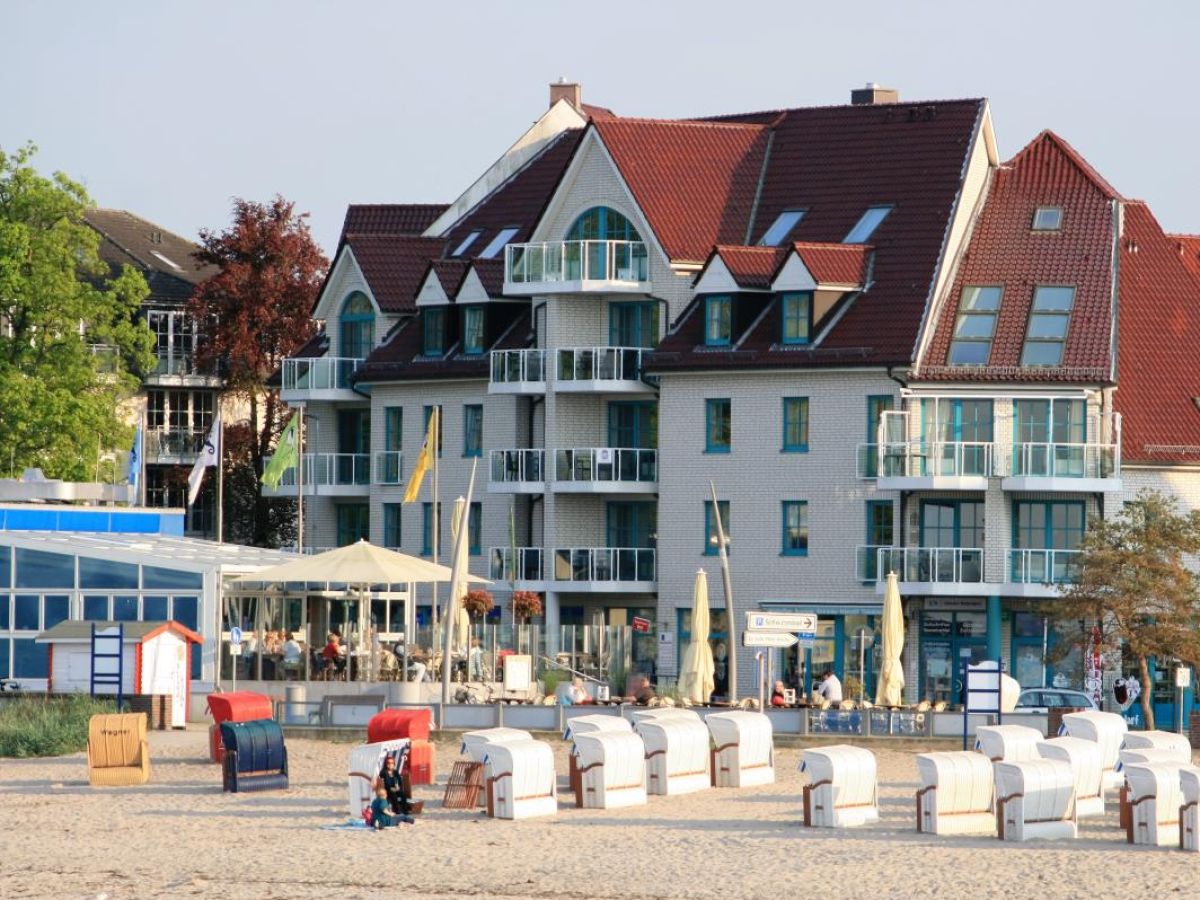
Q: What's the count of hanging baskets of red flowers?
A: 2